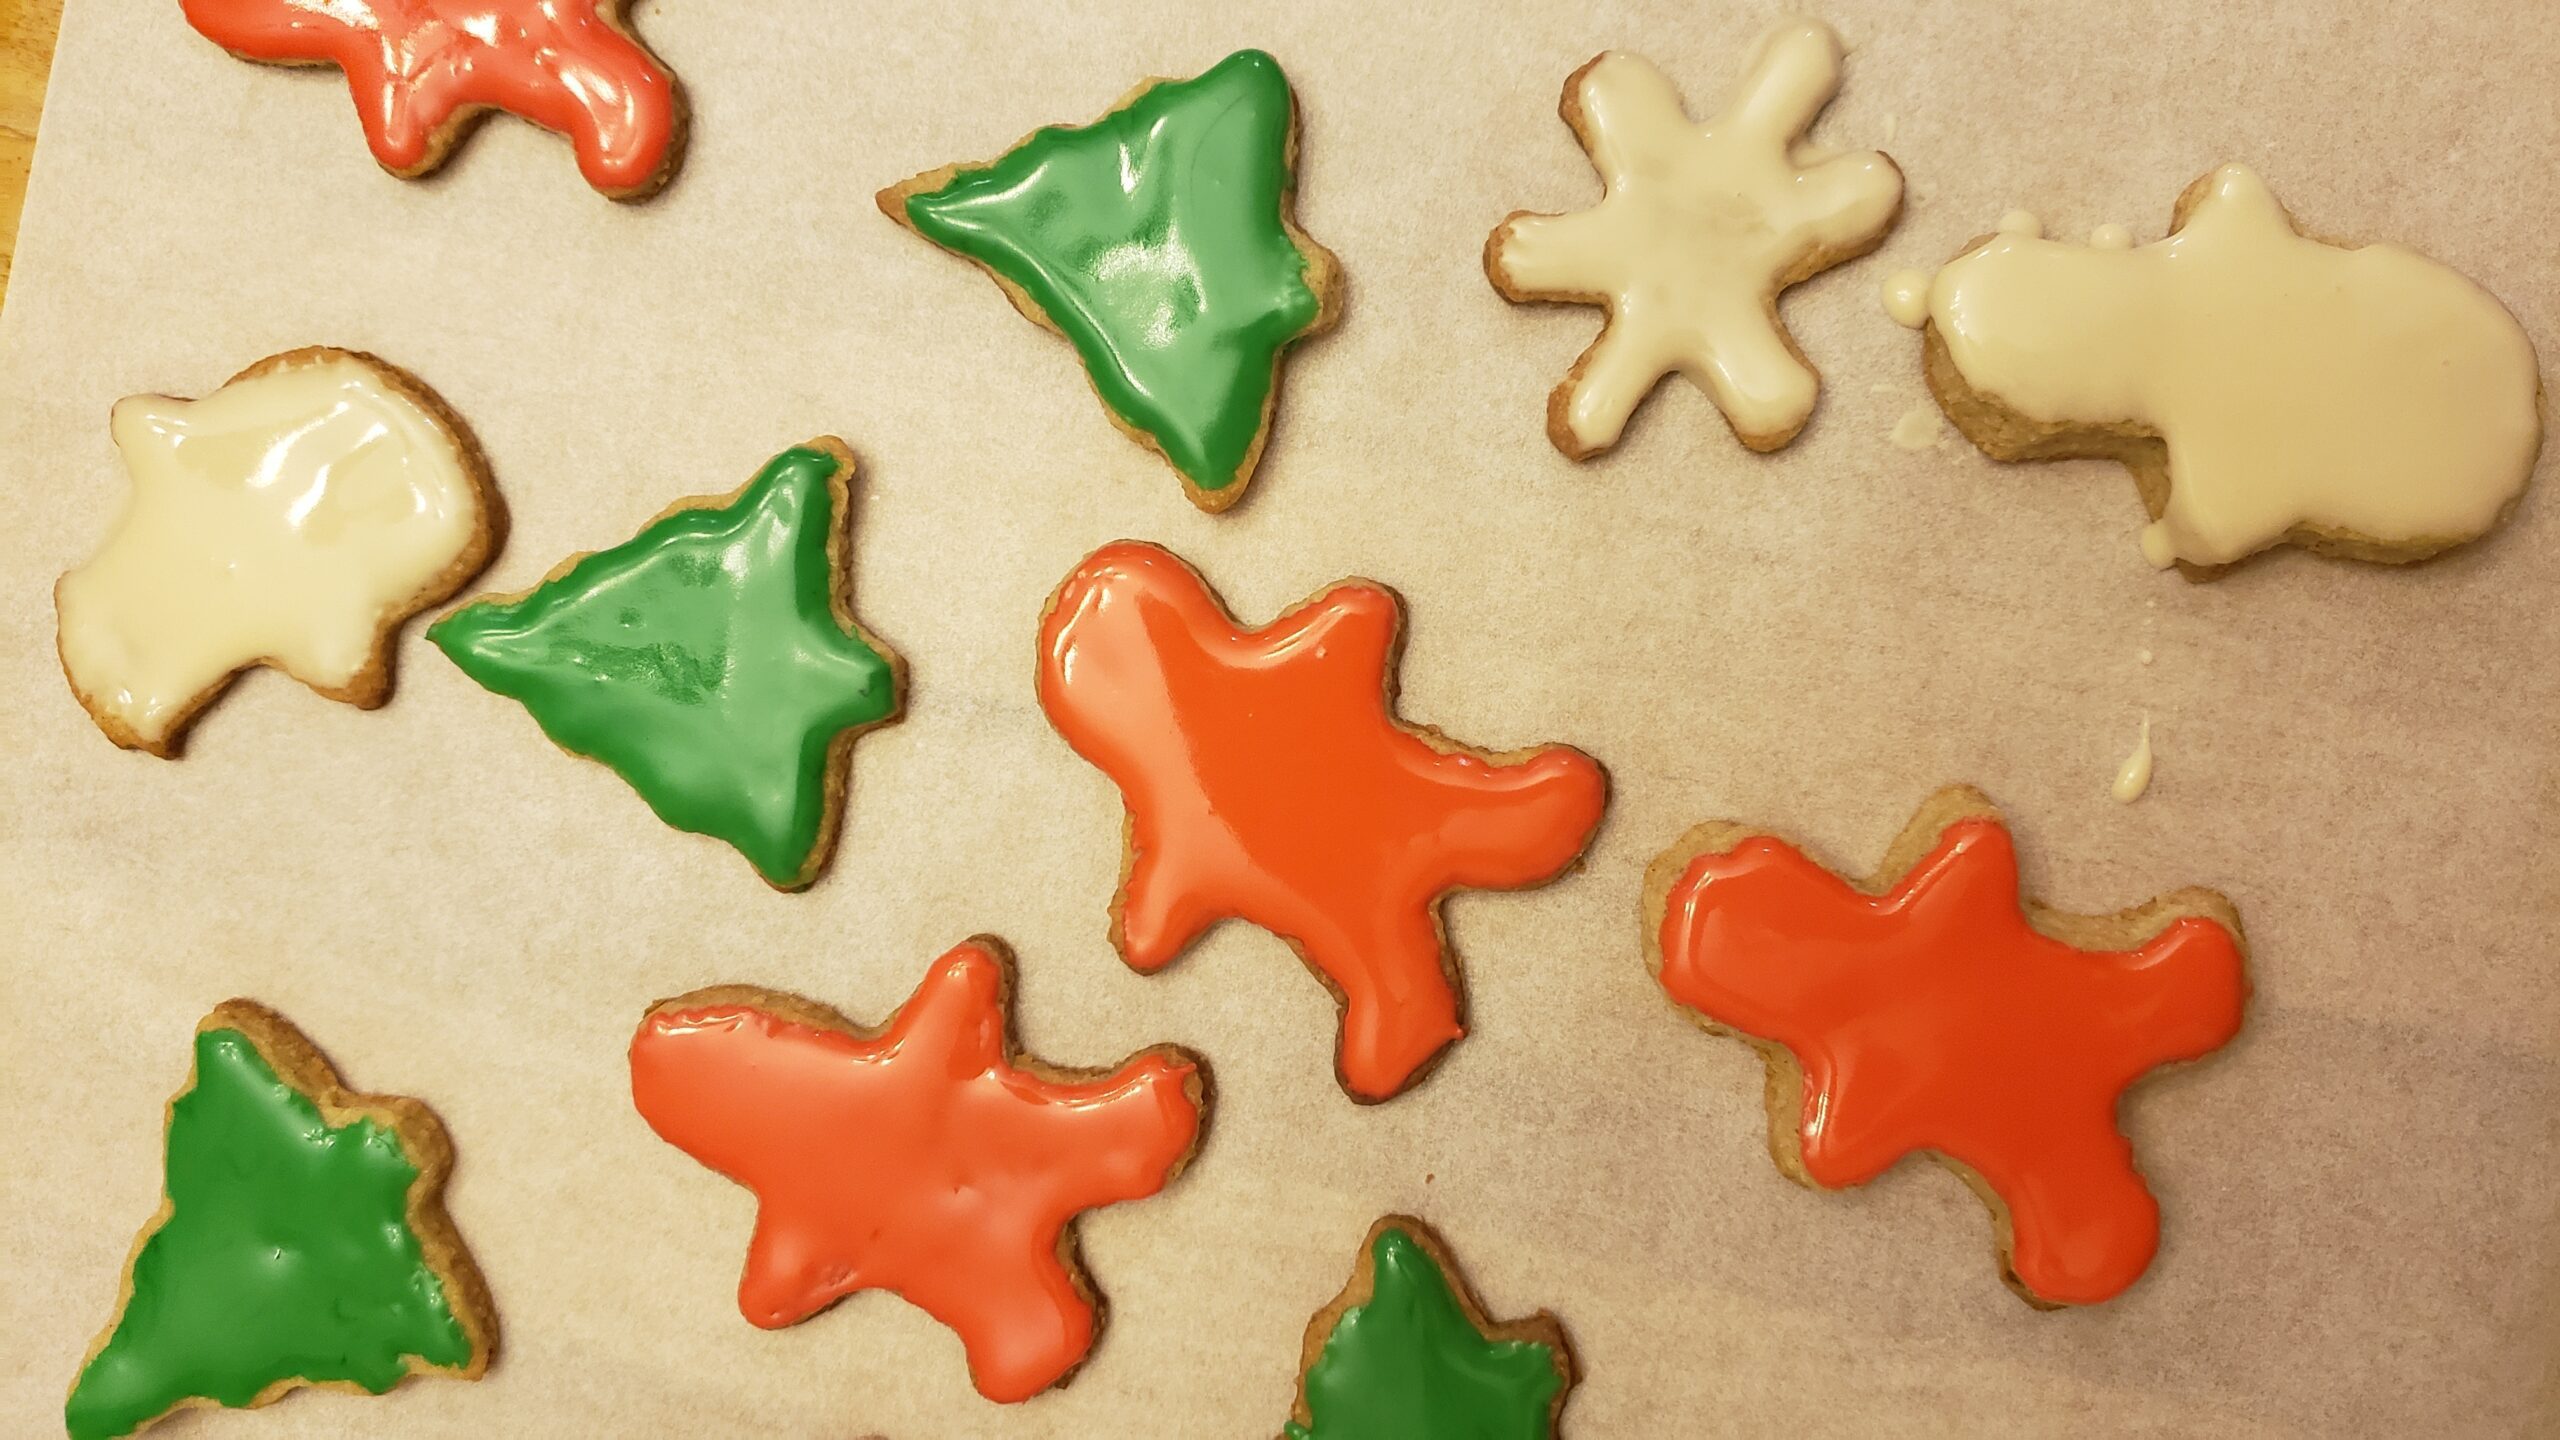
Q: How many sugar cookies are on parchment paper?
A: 11